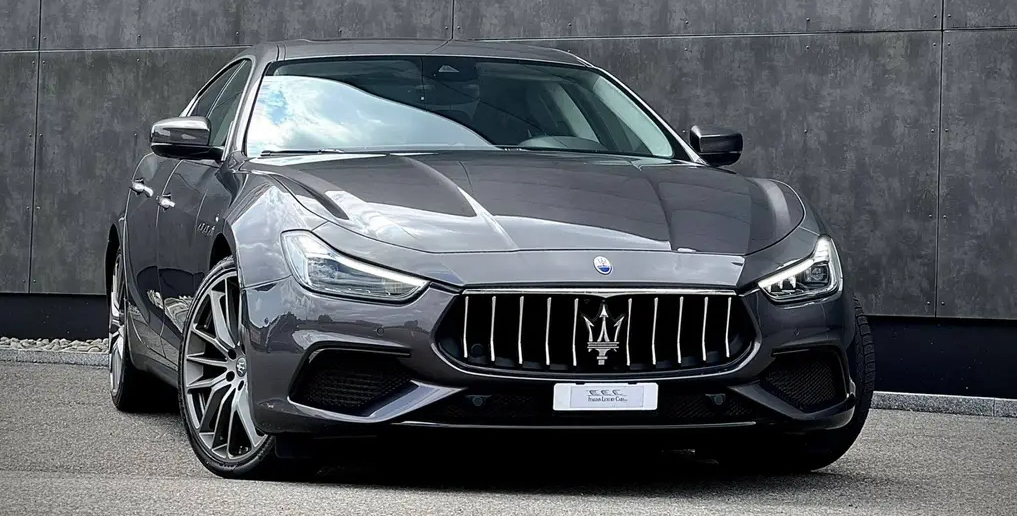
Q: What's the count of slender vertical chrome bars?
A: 10